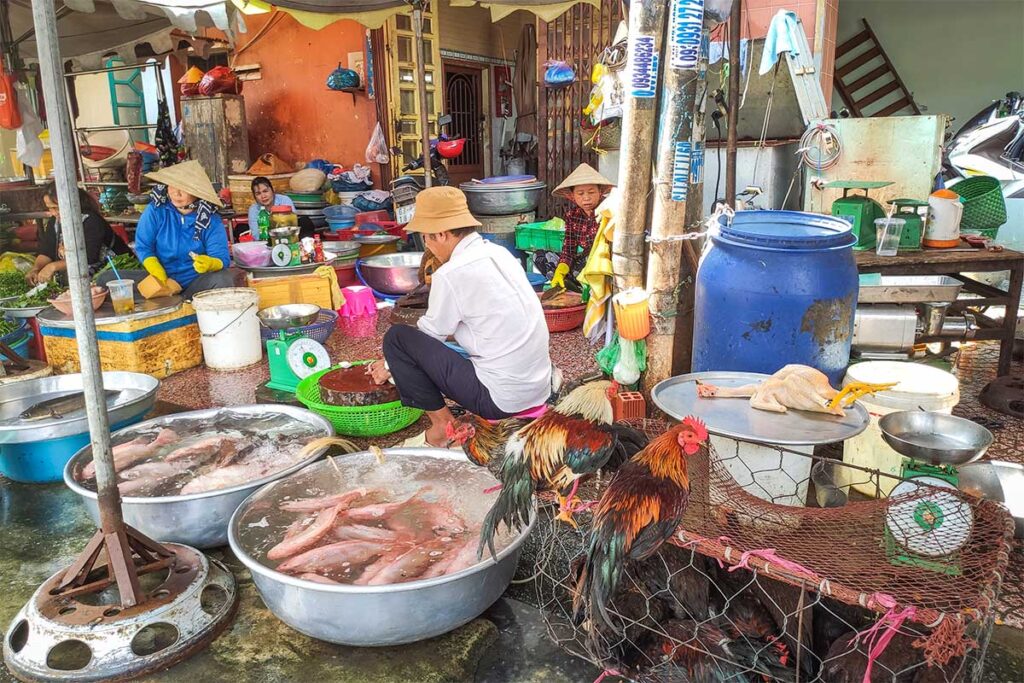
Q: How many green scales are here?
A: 5